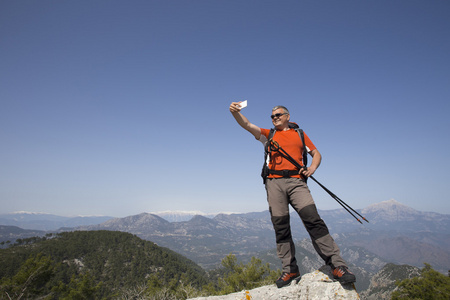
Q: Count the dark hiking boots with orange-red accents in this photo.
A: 2